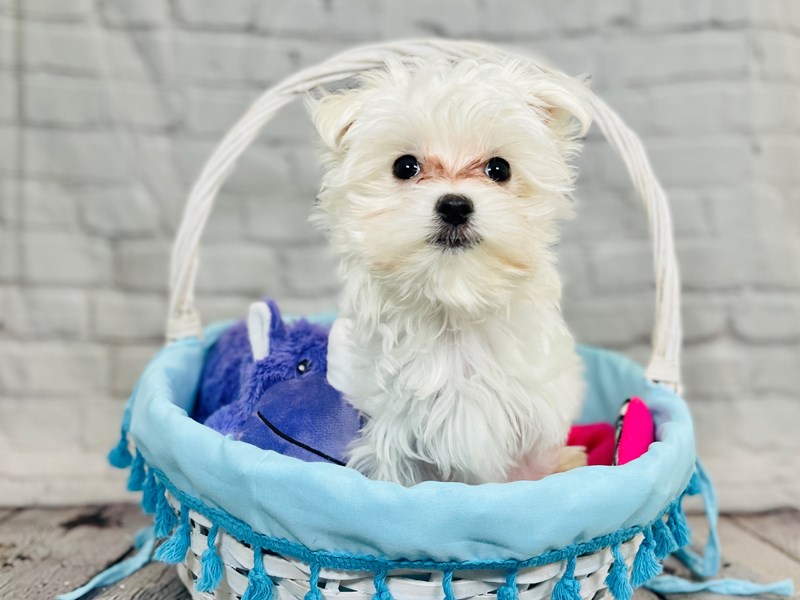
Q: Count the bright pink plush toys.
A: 1